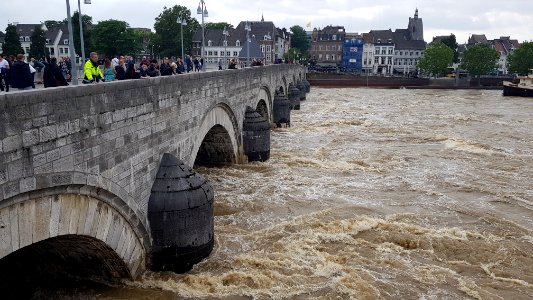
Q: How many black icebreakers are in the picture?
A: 6